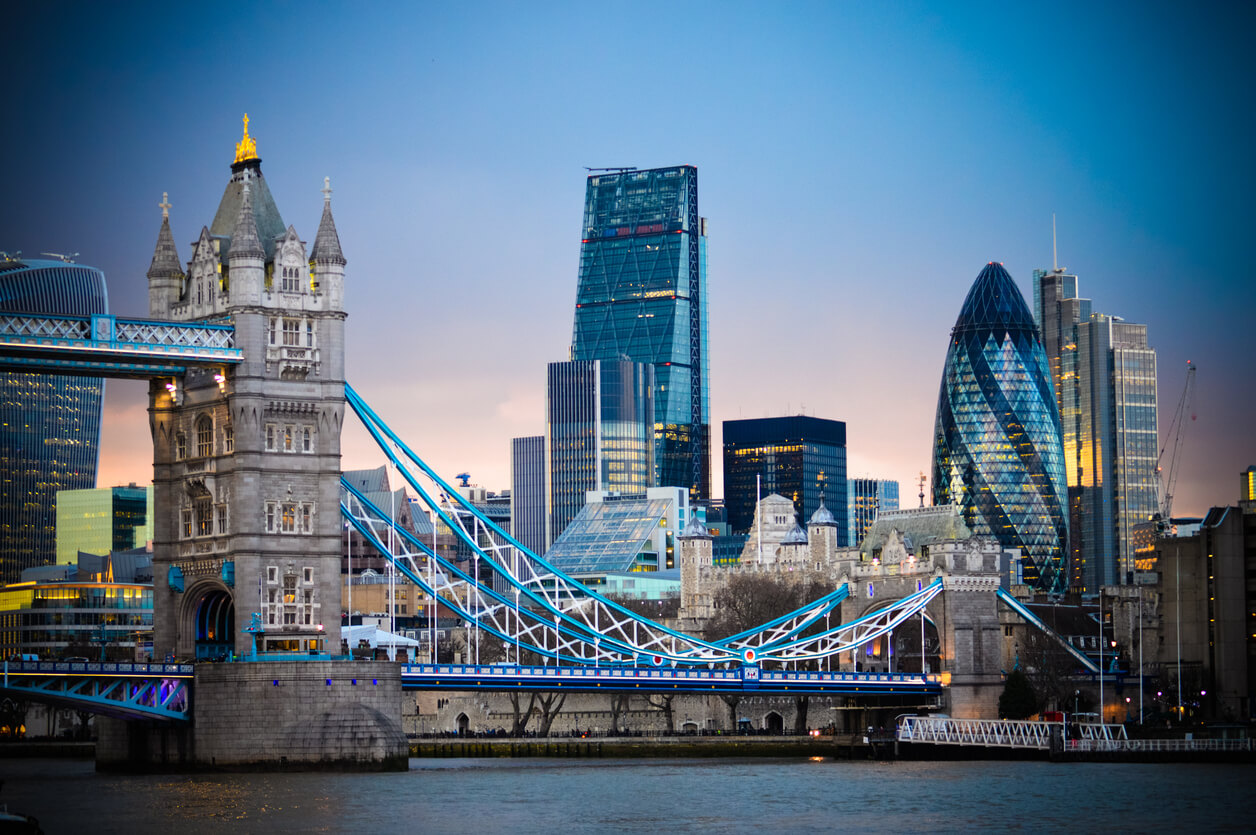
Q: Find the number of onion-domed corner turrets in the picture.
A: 3